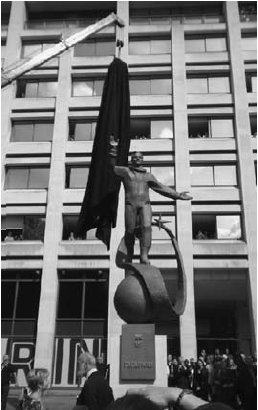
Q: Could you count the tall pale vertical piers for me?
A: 5